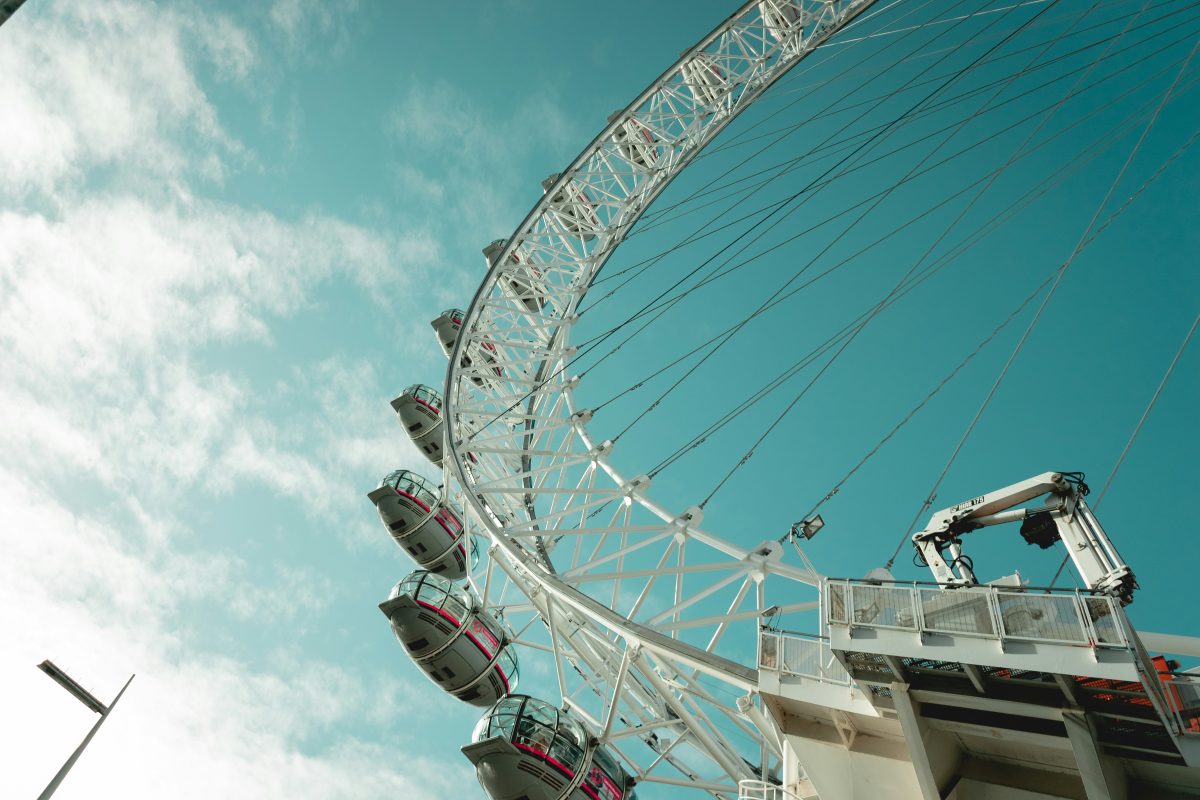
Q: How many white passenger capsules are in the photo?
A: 10